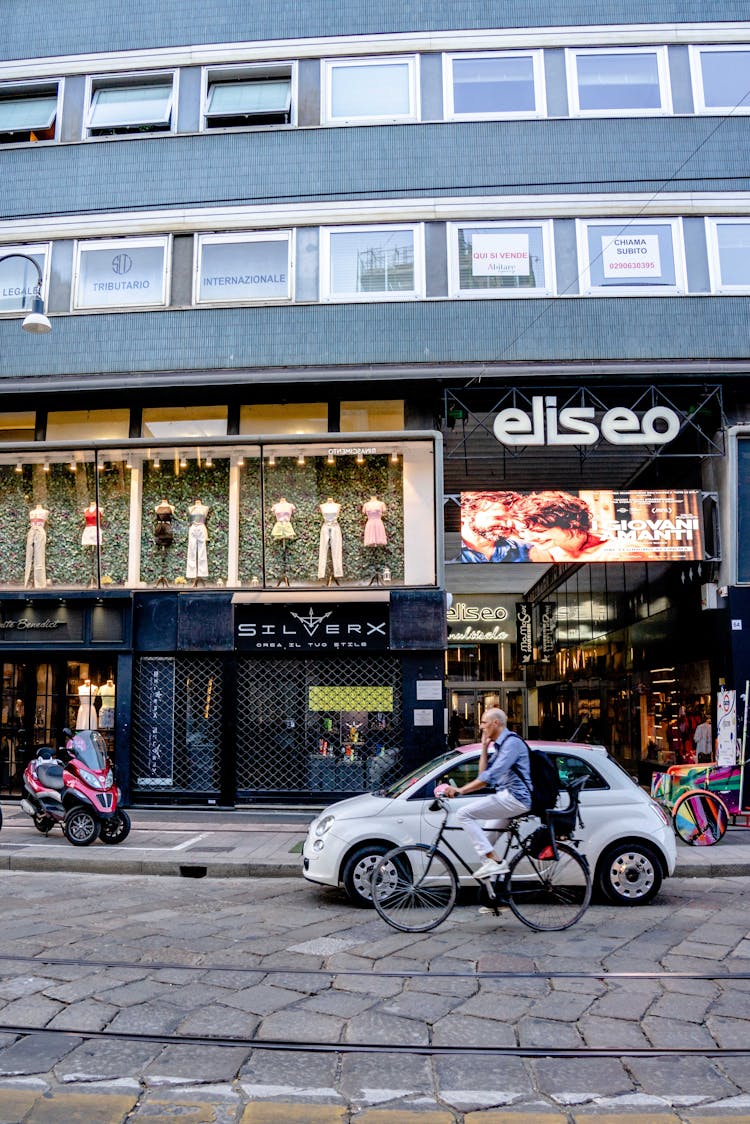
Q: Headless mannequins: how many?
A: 9